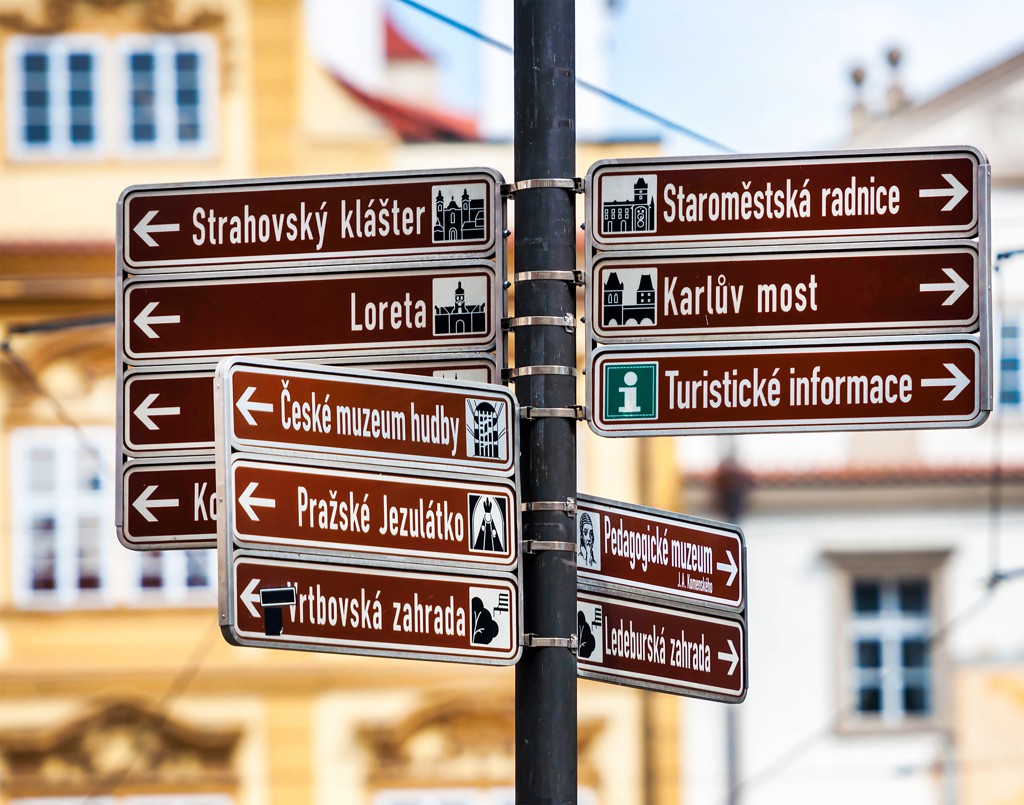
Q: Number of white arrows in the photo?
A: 12